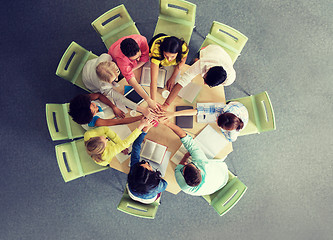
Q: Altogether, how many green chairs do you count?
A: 9